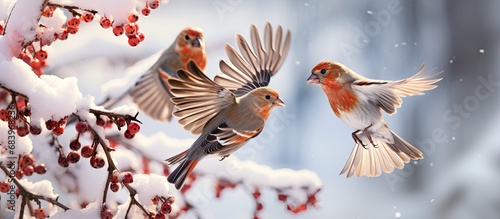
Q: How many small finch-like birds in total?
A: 3